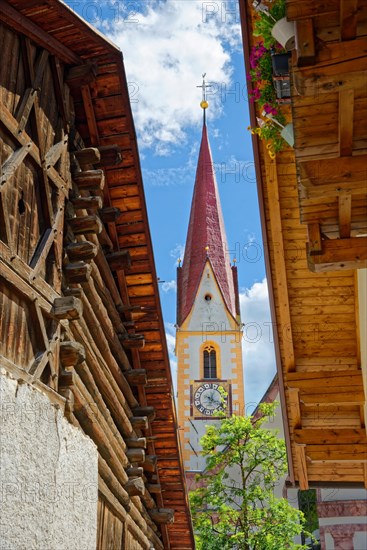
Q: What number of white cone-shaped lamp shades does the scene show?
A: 2